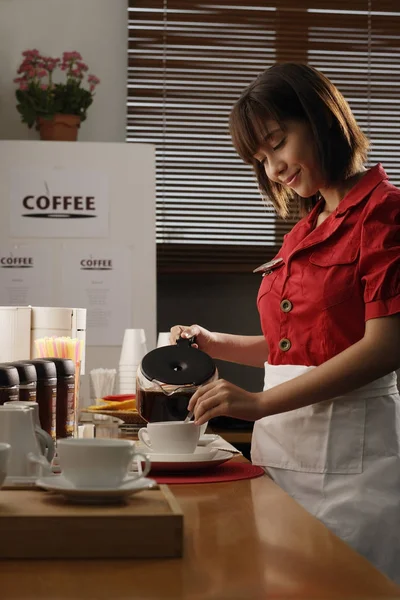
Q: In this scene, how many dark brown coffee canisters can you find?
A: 4